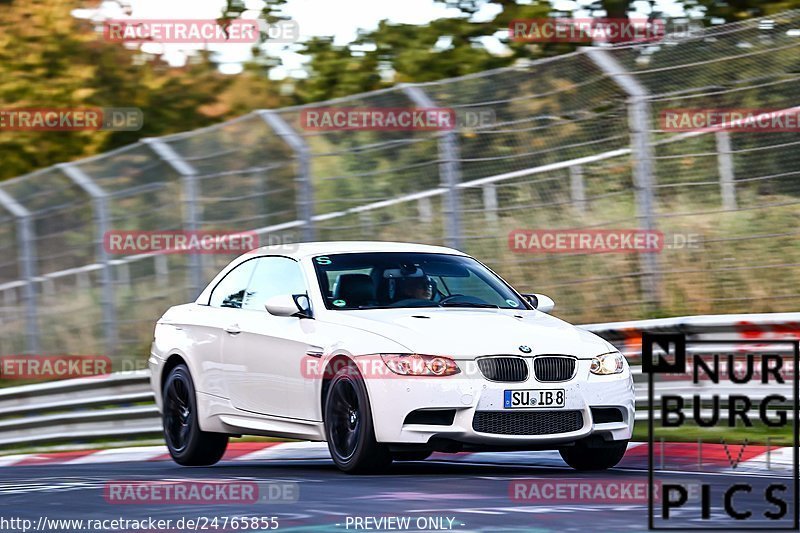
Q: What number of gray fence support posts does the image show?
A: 6